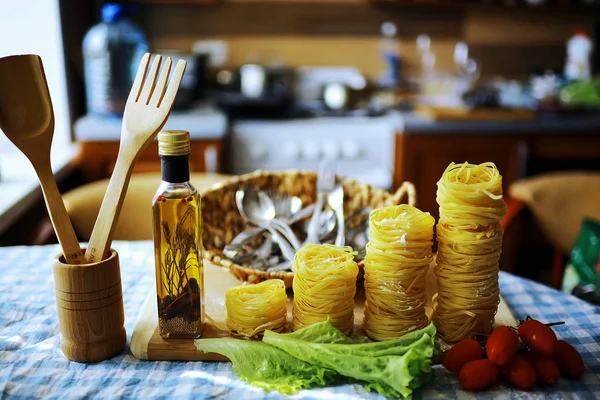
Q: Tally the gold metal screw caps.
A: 1